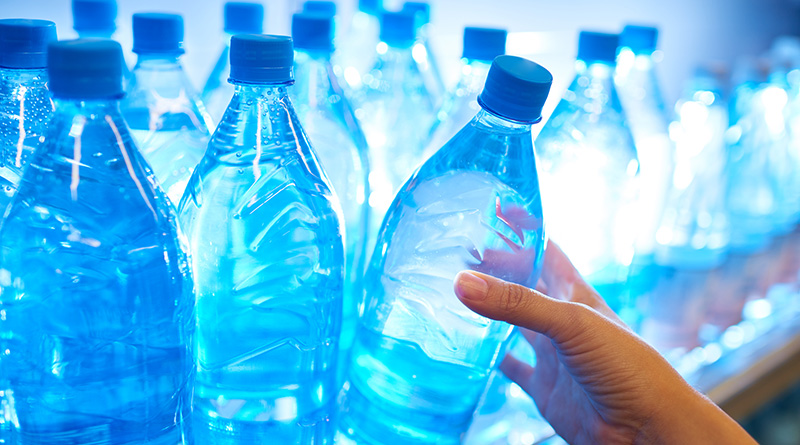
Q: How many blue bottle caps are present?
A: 15